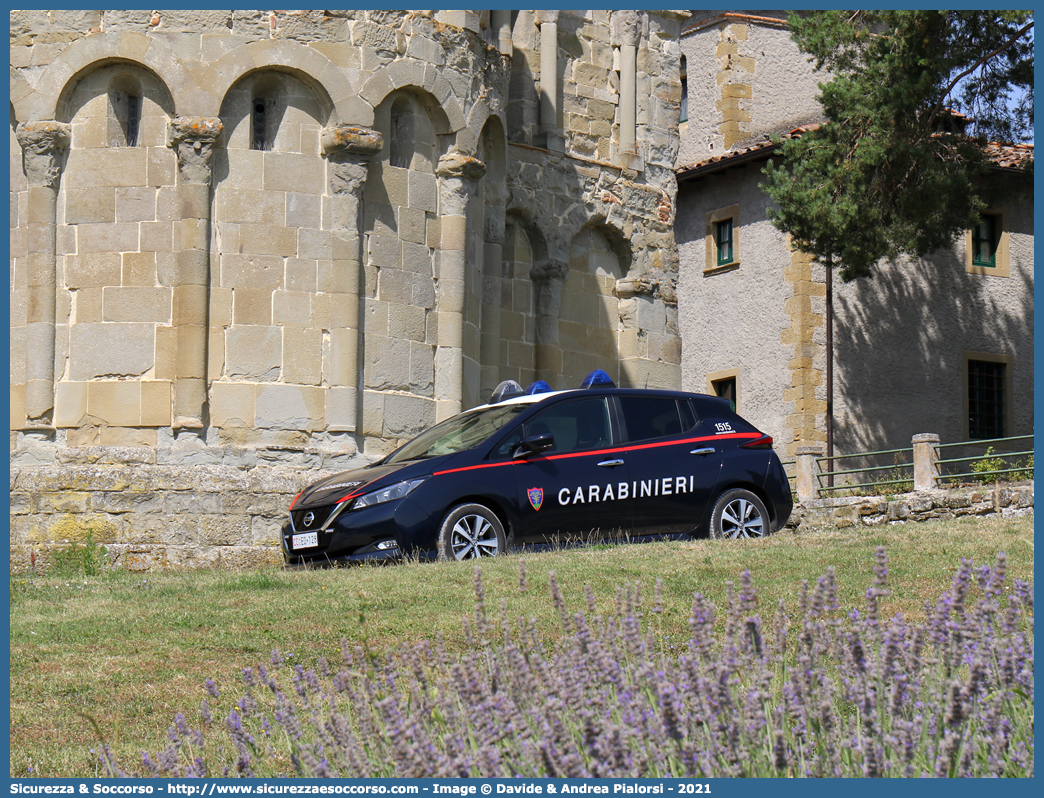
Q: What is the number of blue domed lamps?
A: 2